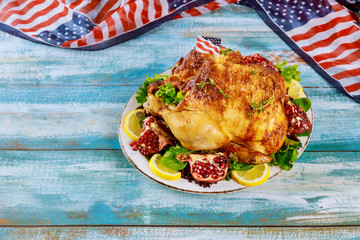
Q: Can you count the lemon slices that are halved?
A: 4